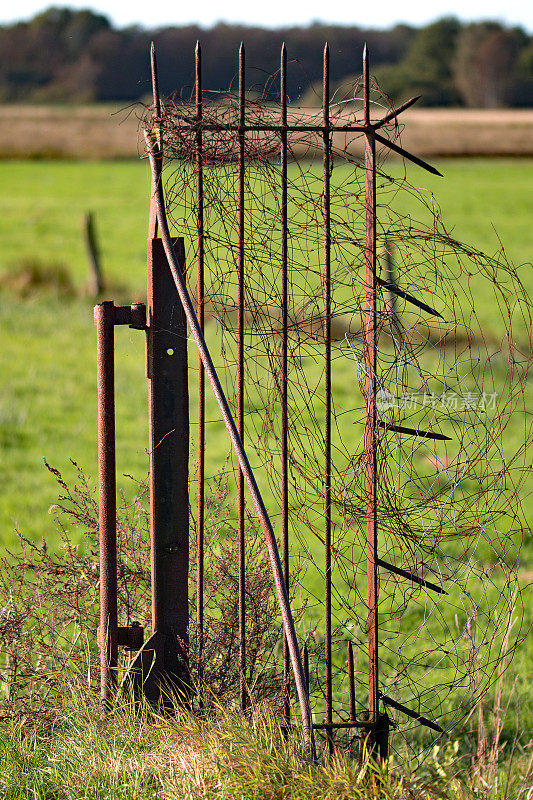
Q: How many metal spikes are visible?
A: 14